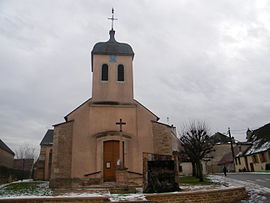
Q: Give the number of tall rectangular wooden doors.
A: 1